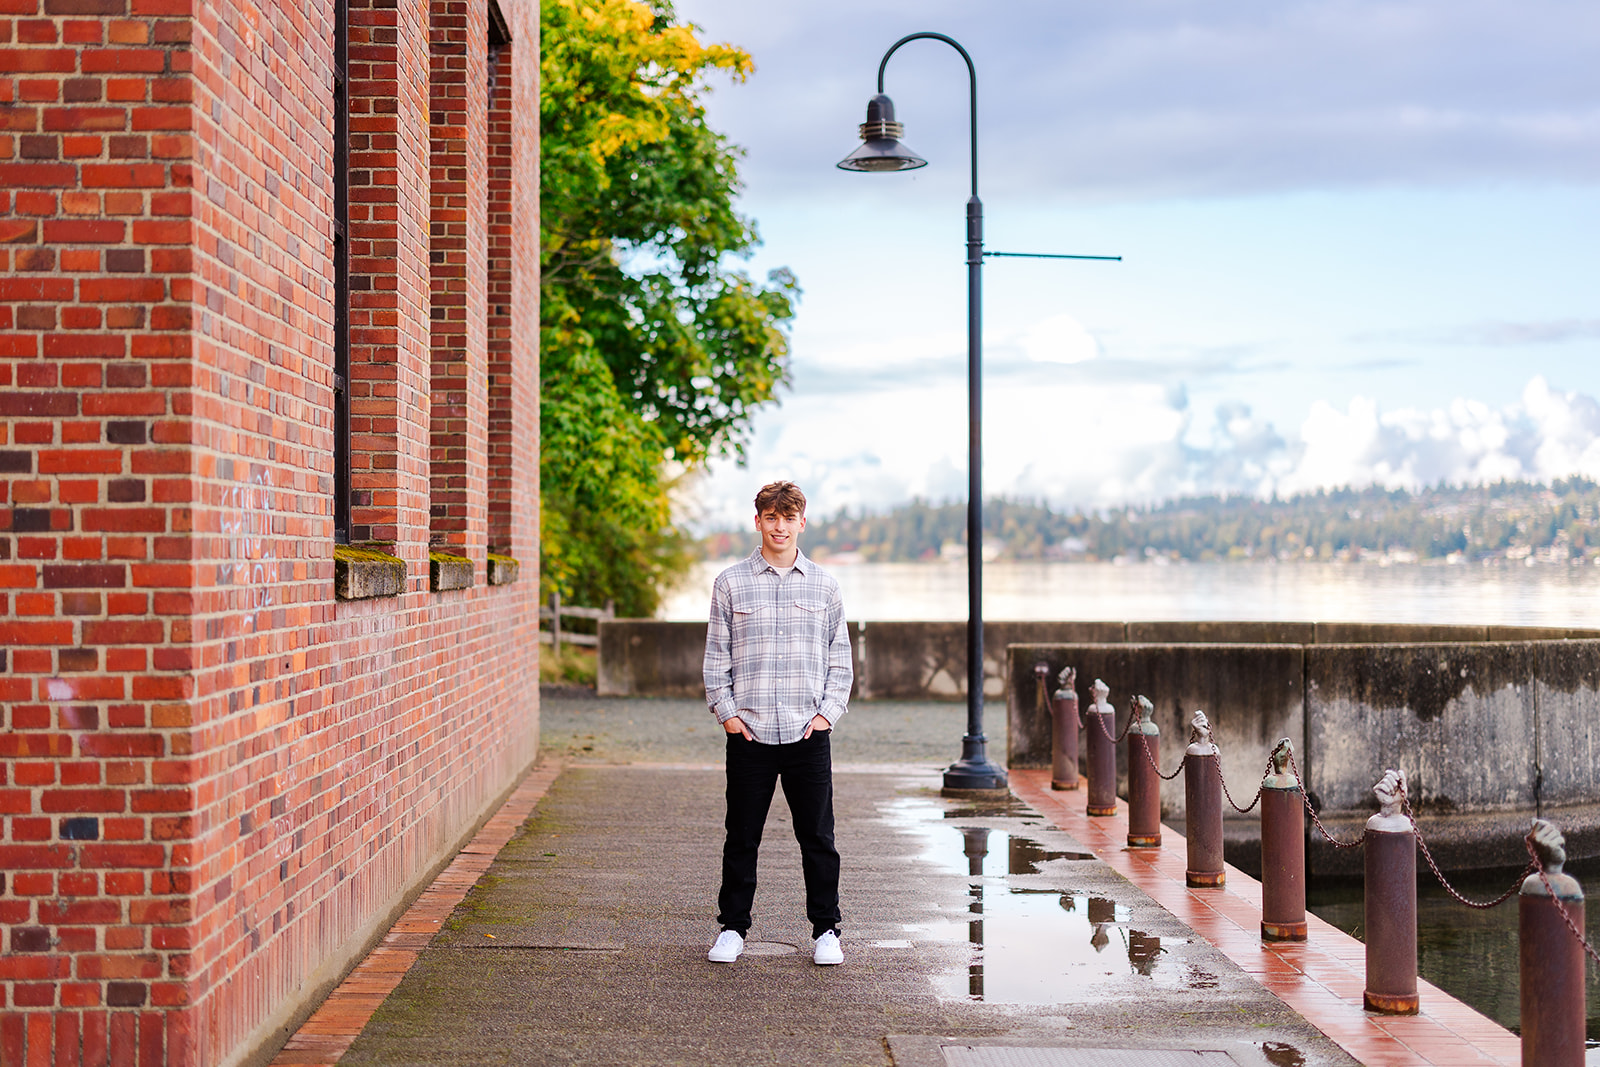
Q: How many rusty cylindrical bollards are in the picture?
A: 7